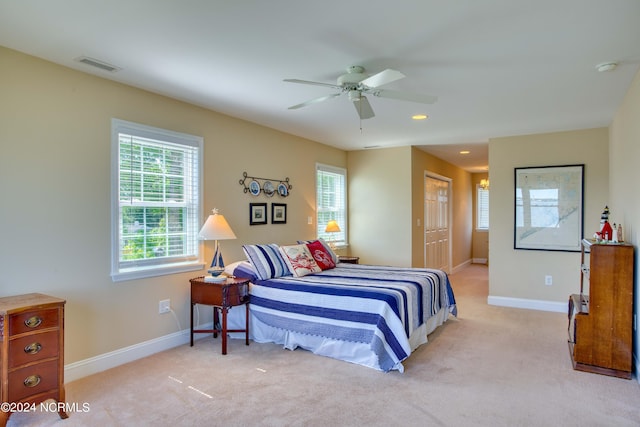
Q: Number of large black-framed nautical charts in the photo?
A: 1